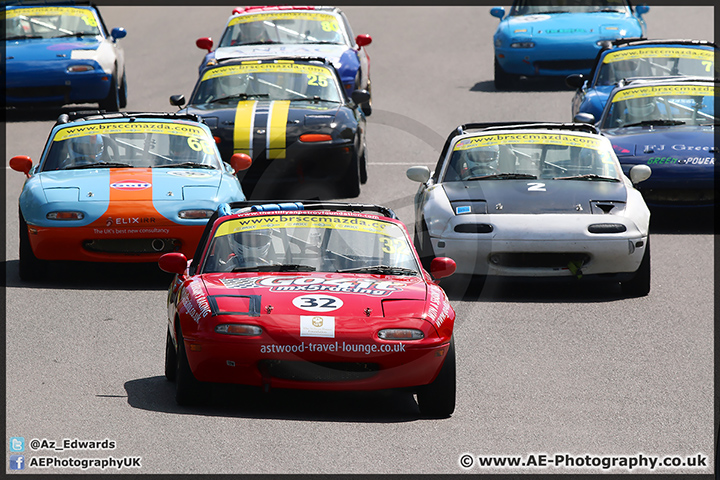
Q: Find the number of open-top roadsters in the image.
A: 9